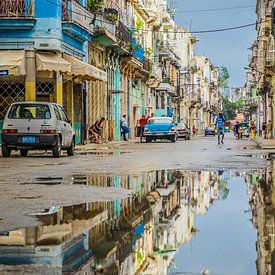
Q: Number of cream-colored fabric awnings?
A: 3